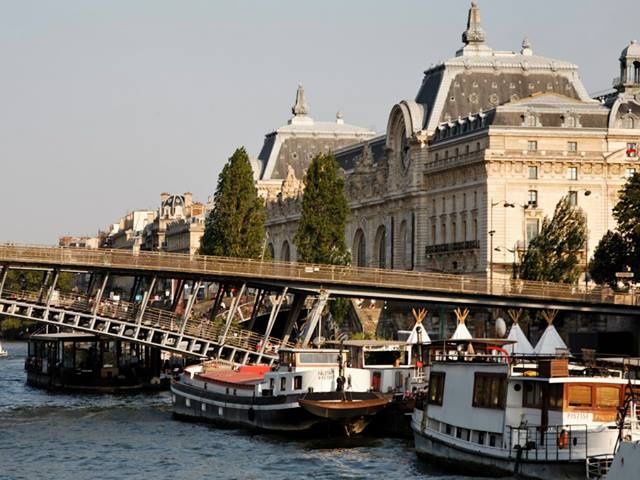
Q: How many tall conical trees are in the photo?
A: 2